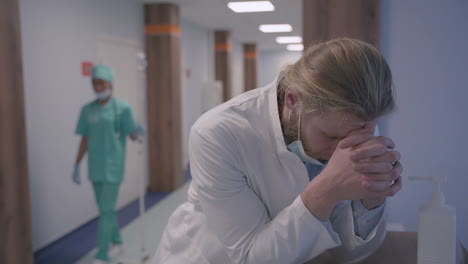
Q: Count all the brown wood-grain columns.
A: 5